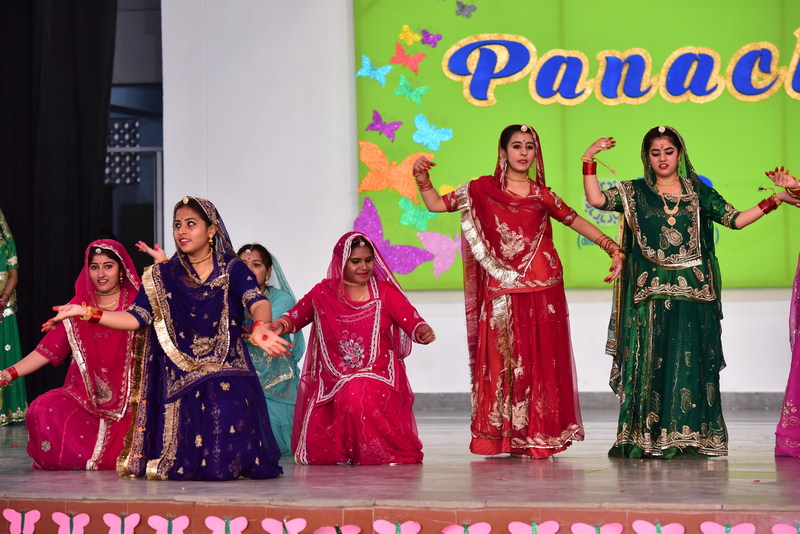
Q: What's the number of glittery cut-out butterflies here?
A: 13